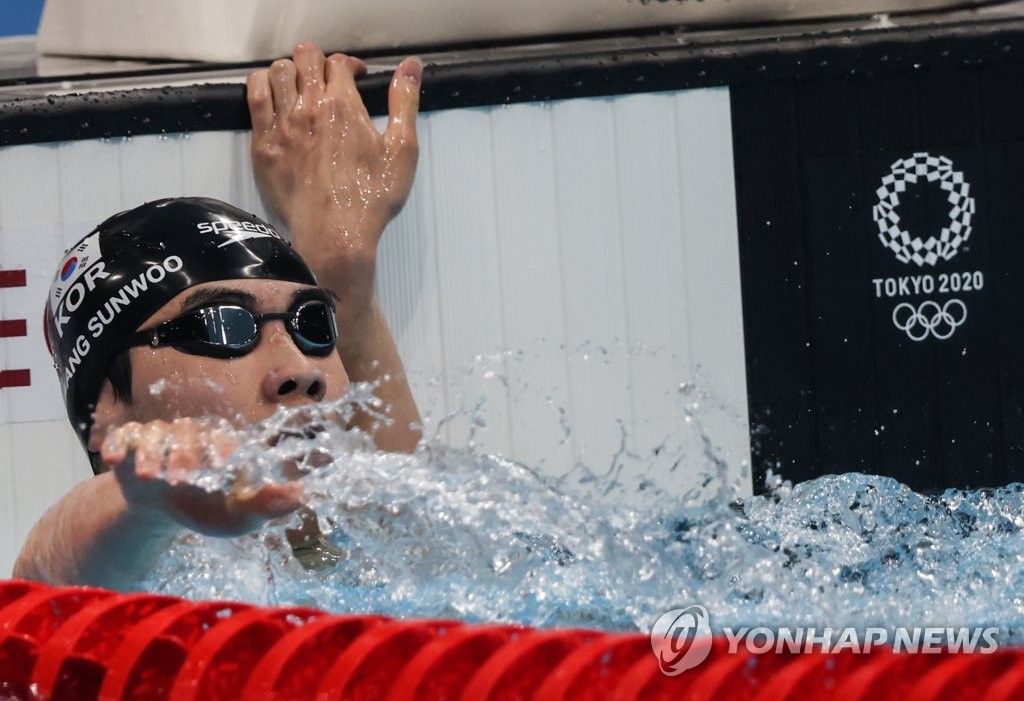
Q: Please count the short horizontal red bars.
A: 3